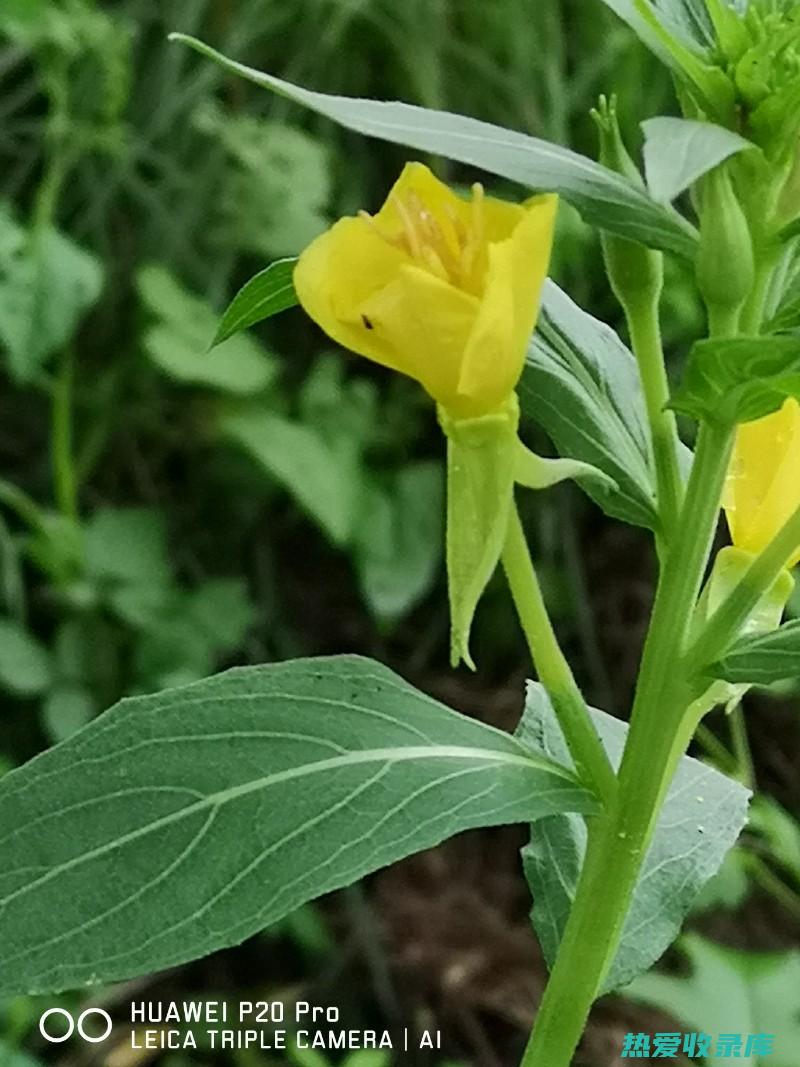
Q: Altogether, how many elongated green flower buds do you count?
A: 2